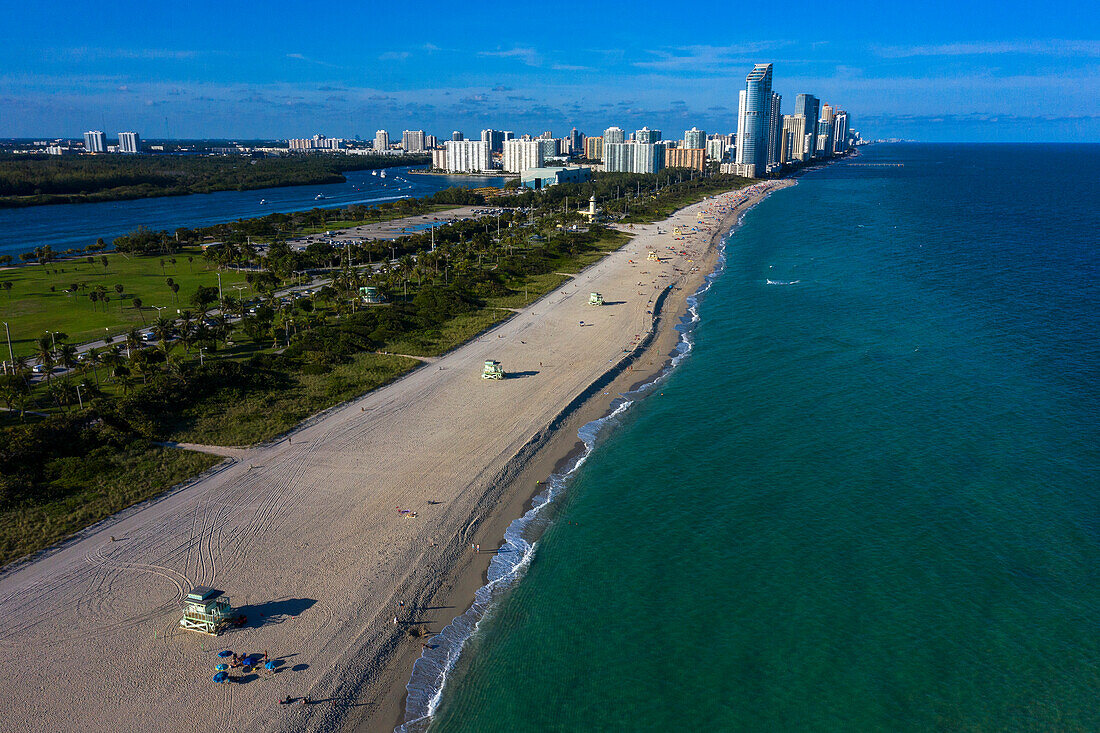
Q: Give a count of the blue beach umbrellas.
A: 5